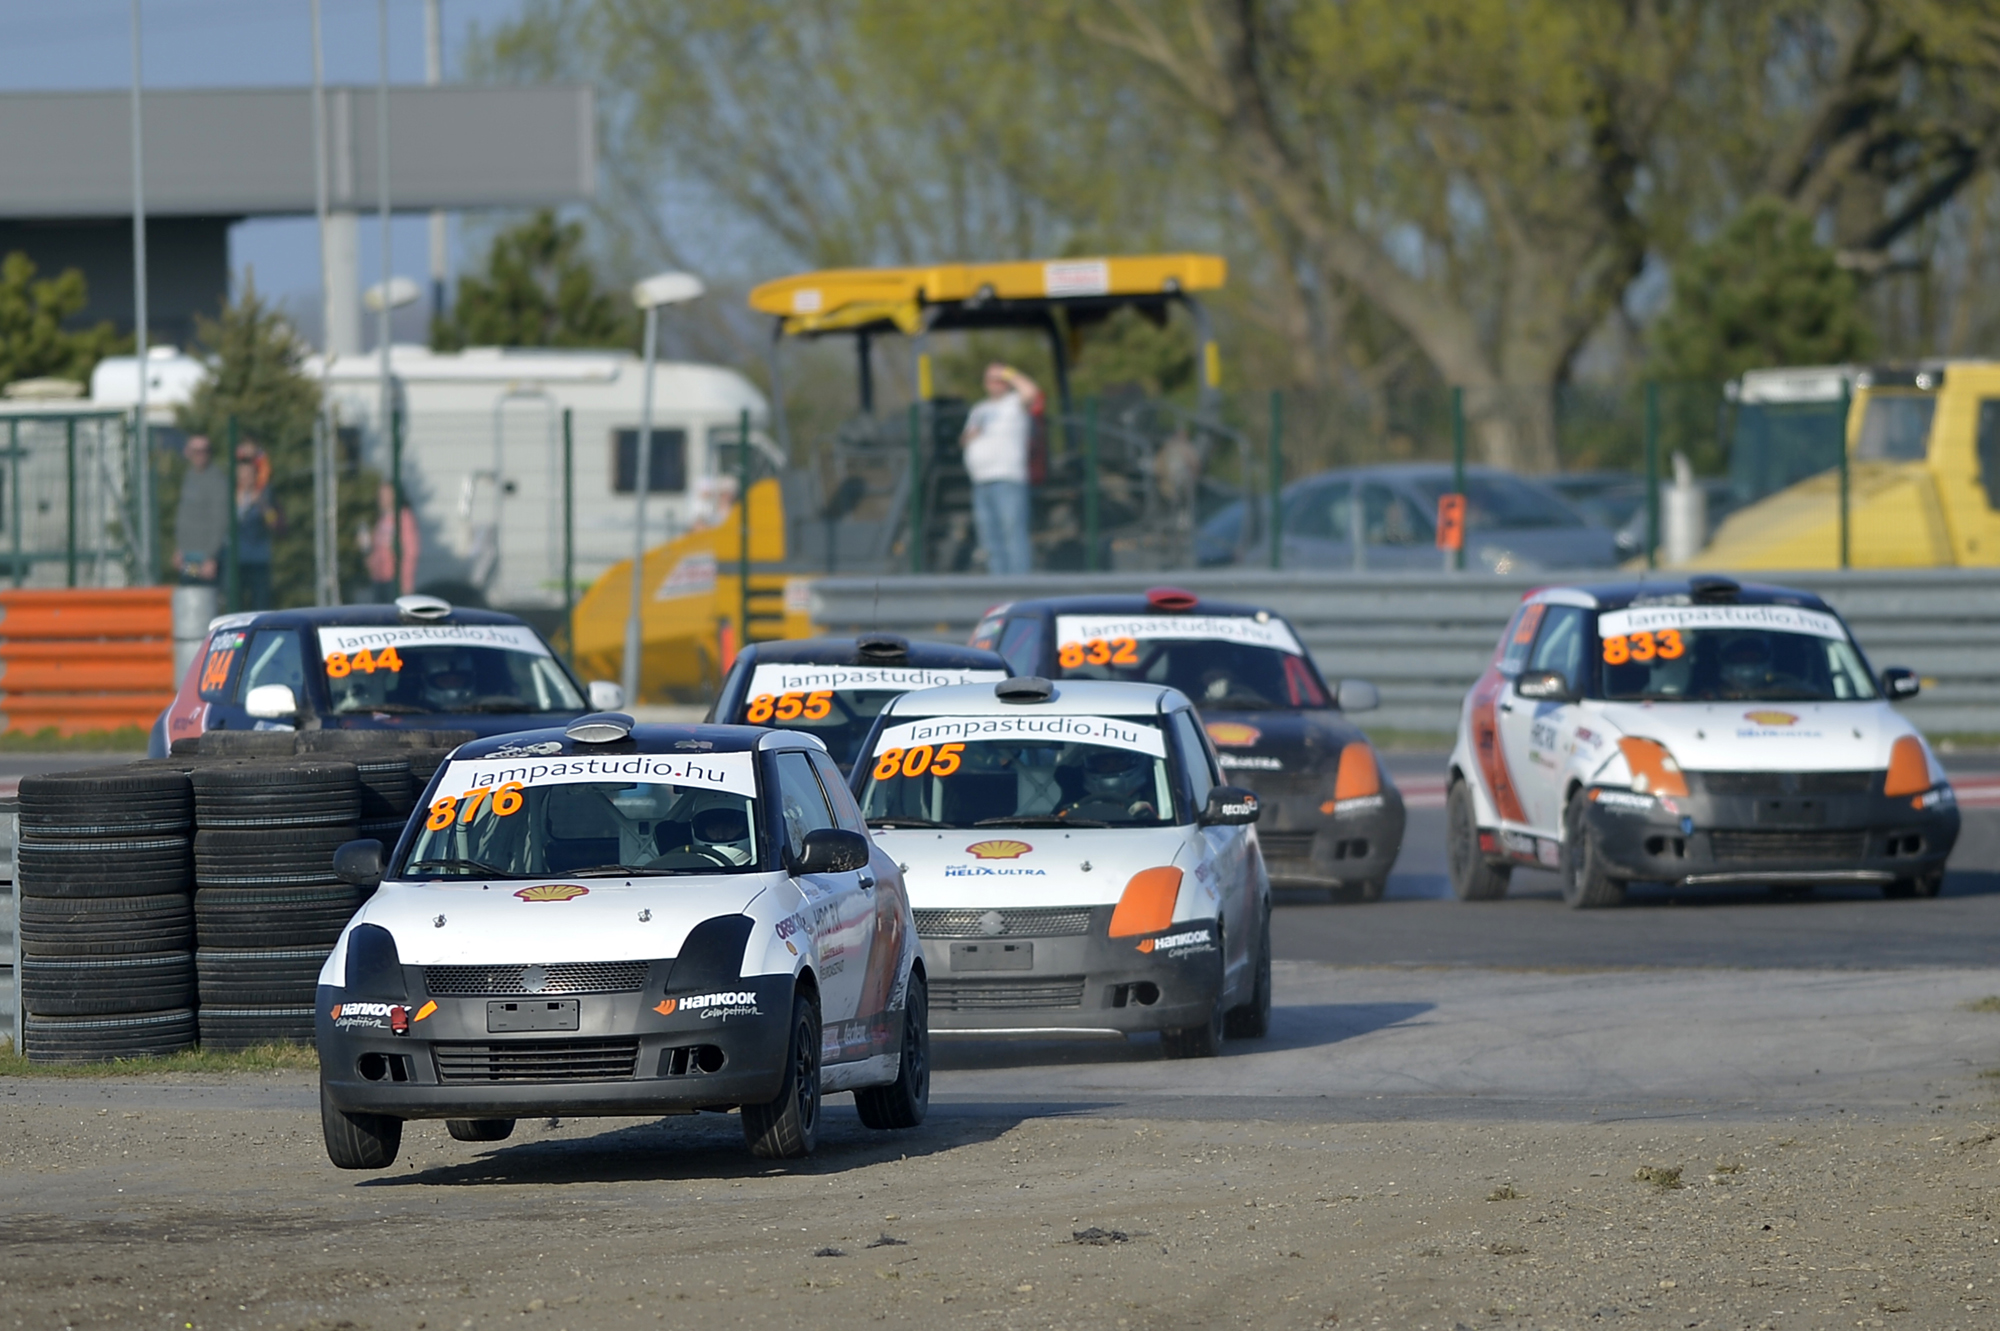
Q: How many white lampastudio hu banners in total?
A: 6